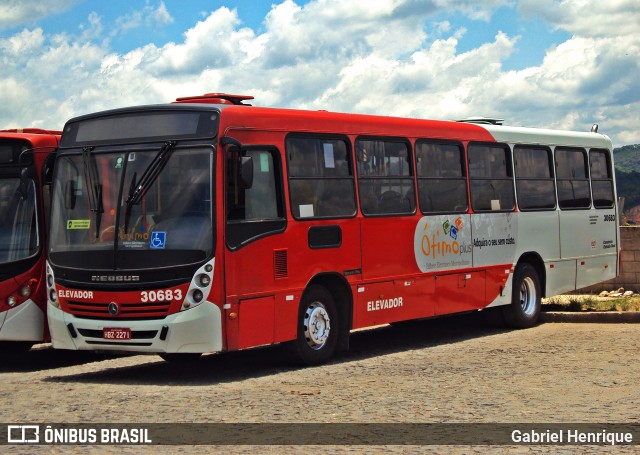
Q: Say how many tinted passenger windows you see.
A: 7